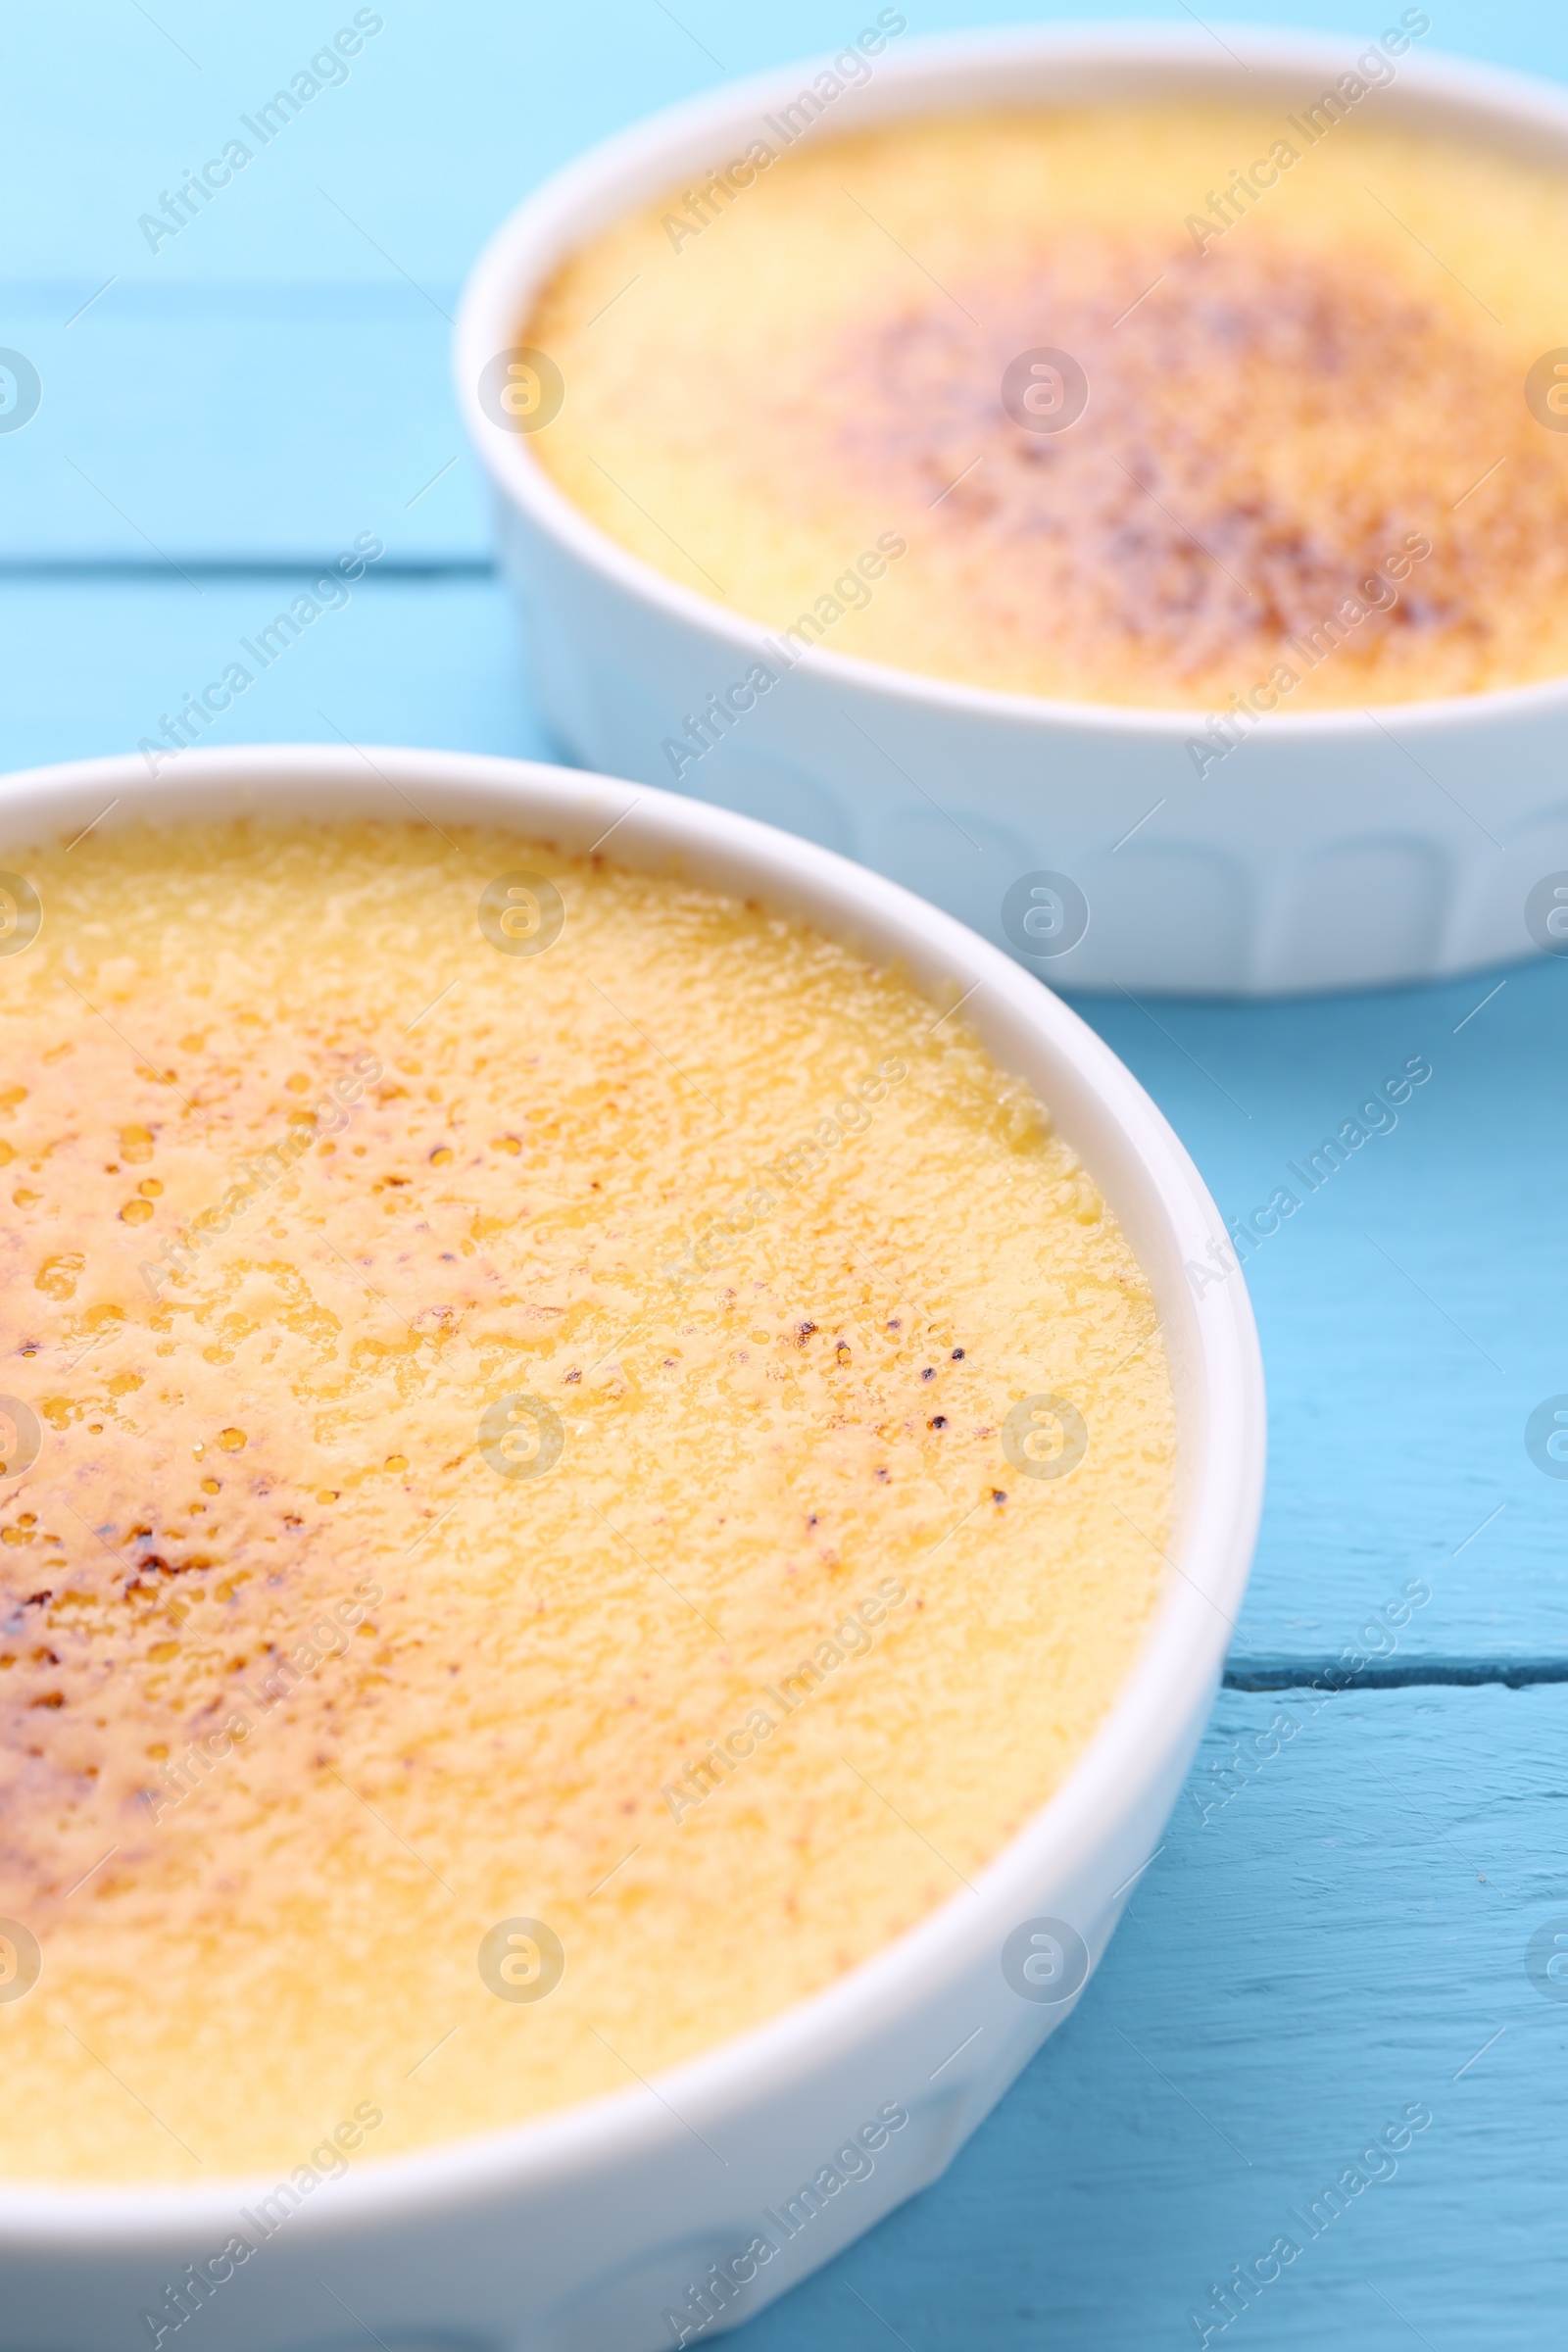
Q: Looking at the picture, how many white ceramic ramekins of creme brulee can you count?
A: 2